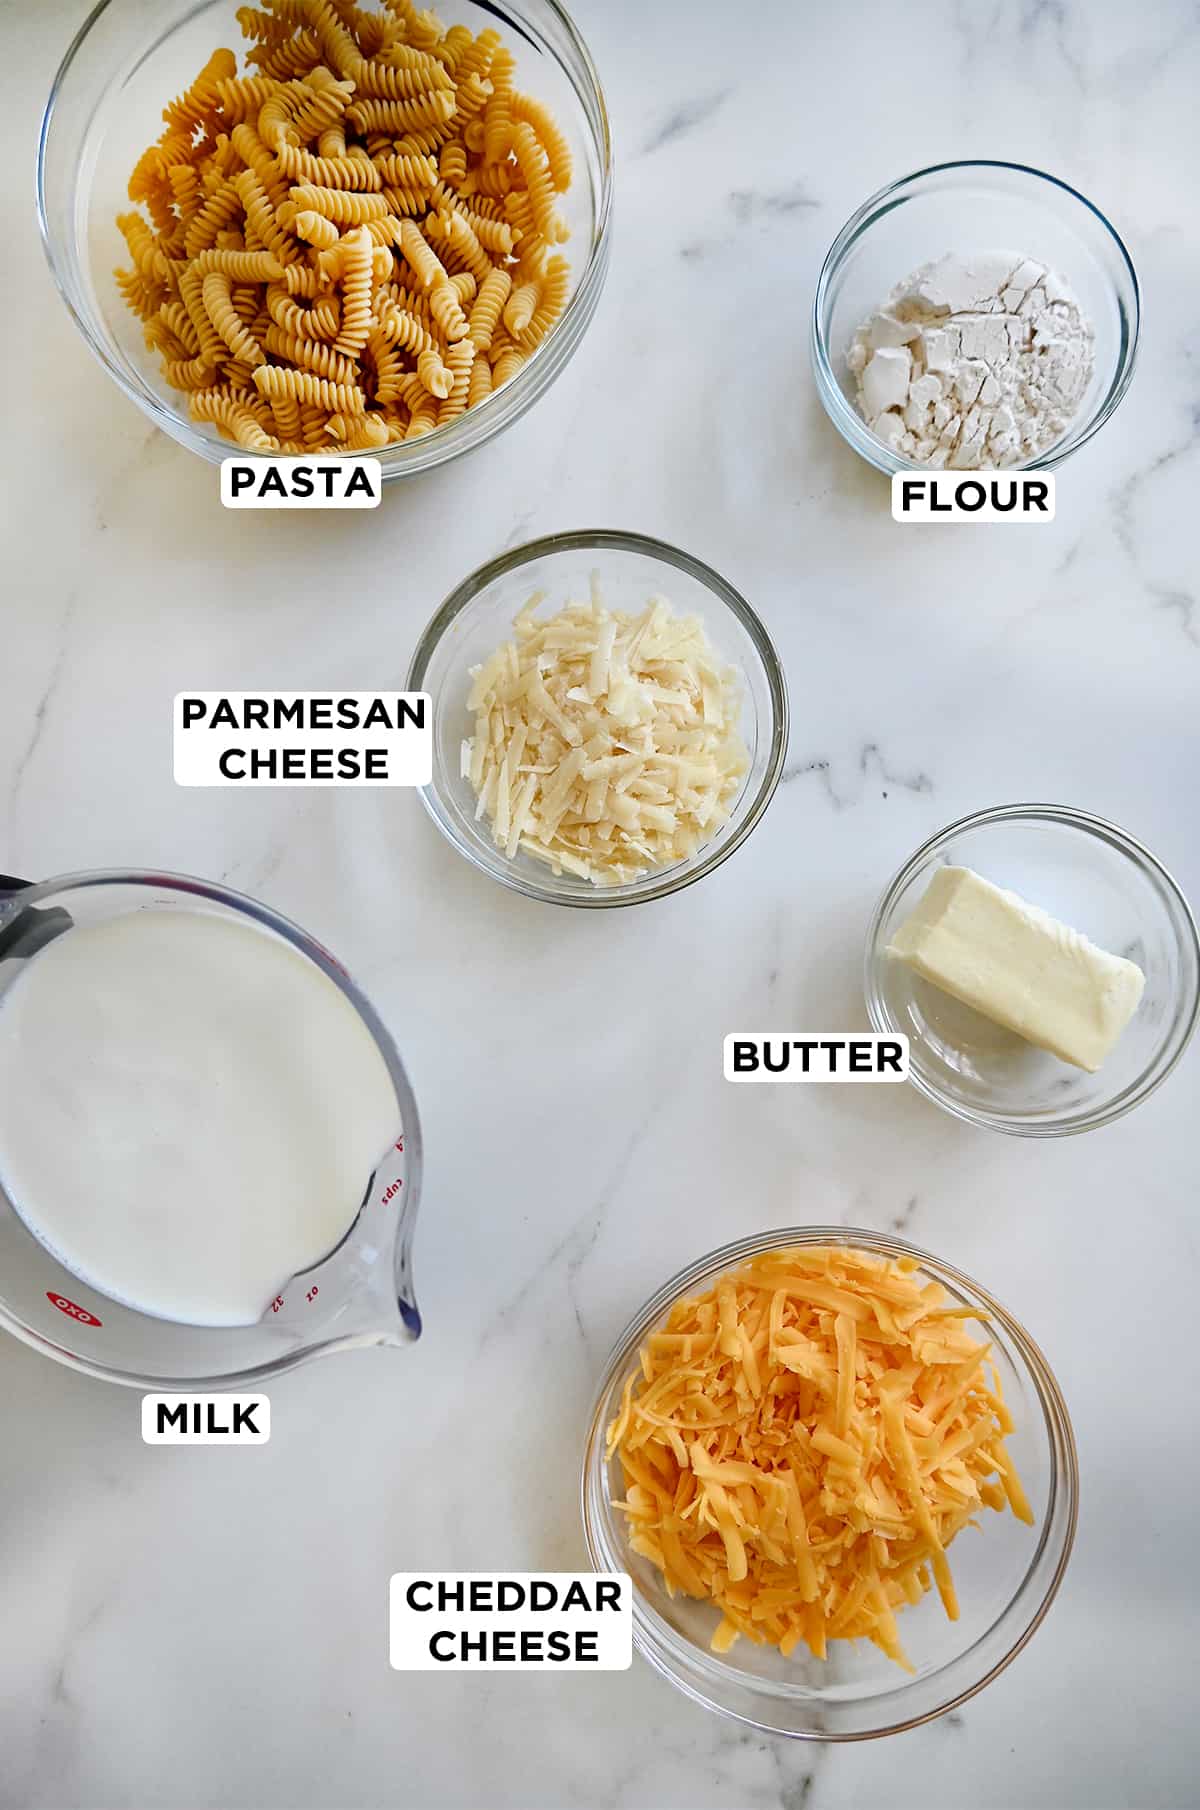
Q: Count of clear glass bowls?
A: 5